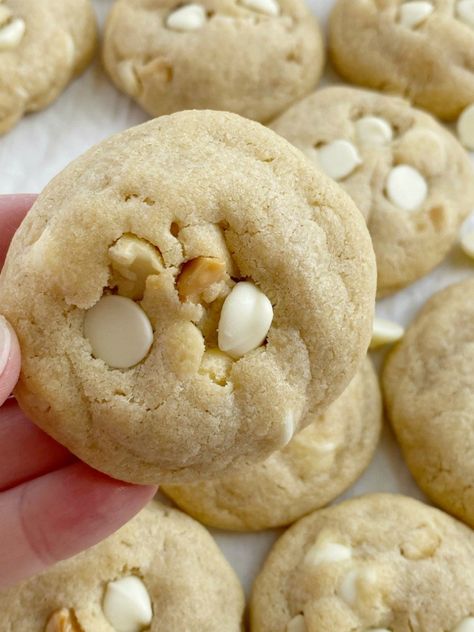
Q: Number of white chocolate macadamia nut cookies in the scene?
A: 9